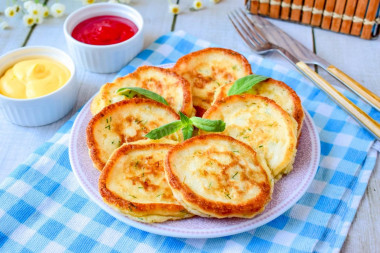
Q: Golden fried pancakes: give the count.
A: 7